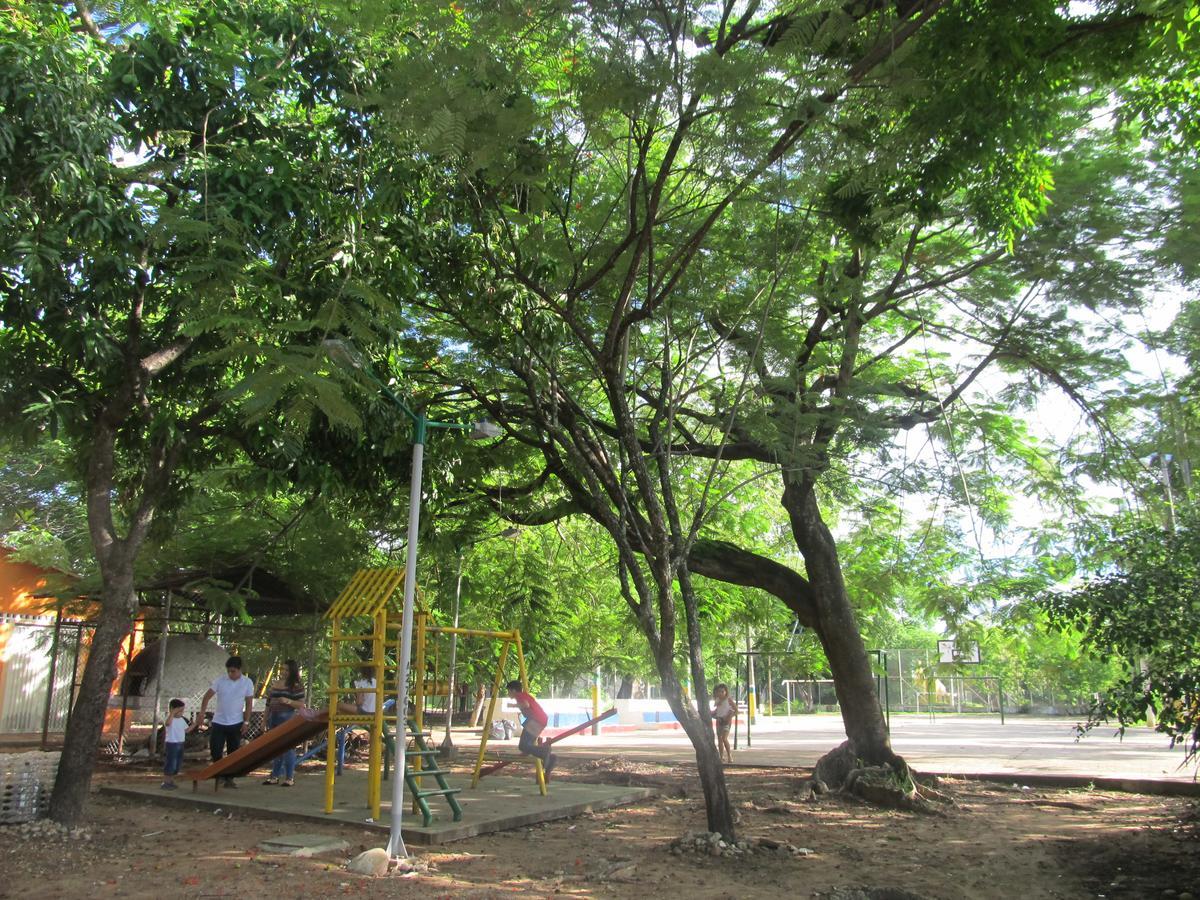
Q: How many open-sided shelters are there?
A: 1